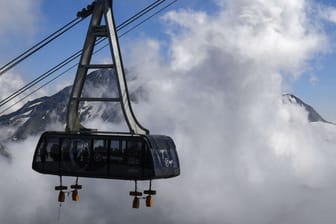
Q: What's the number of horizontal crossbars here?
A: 3